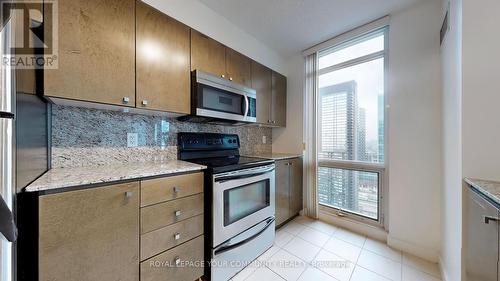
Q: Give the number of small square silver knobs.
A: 13